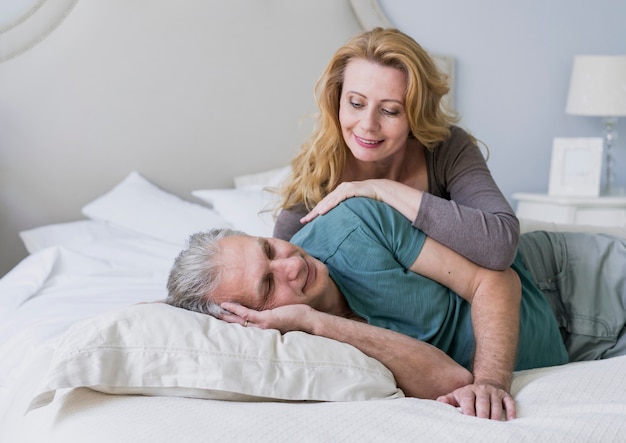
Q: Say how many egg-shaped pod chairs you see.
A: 0